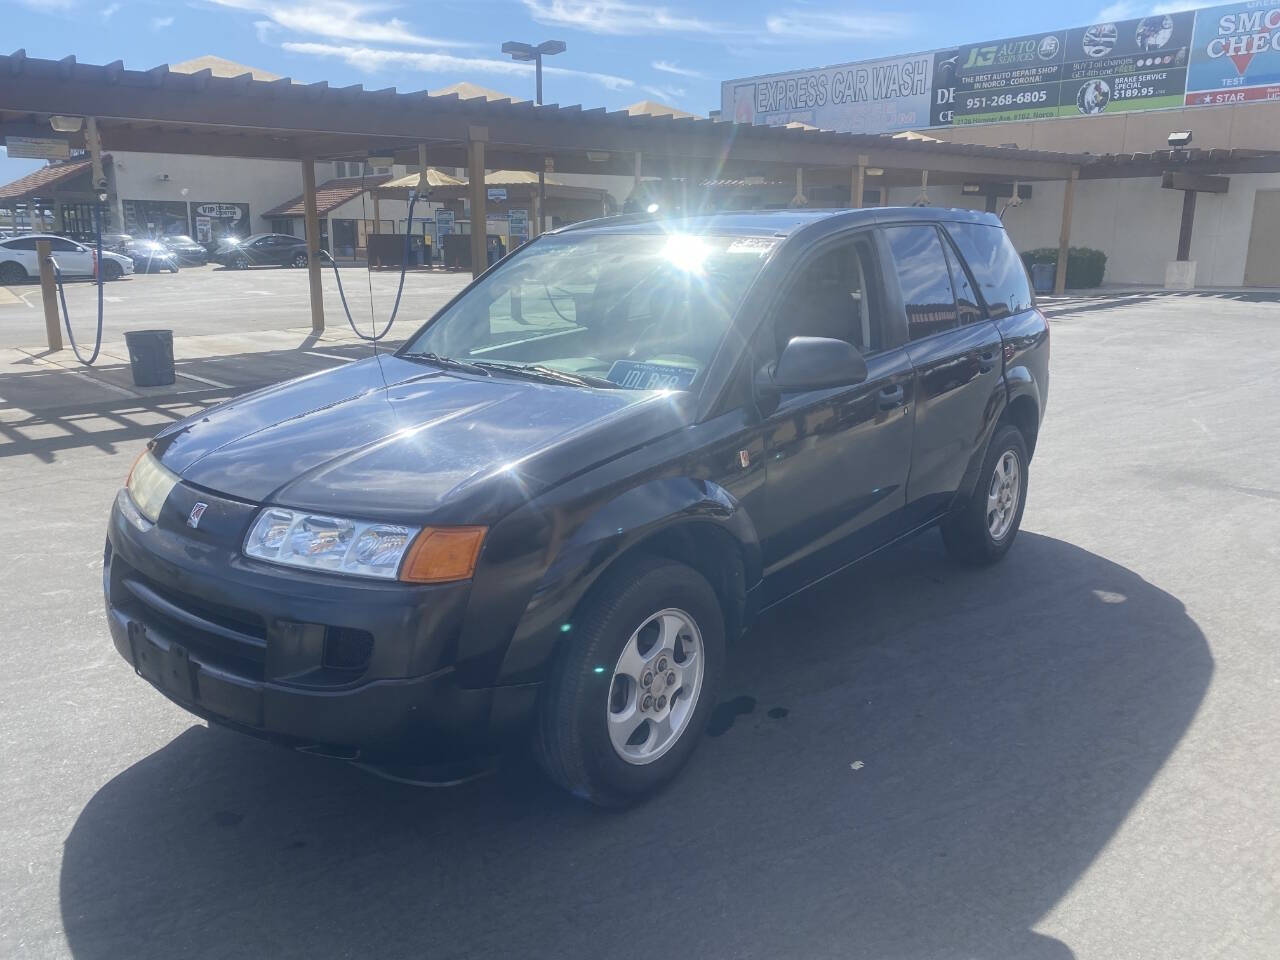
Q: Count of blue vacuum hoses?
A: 2